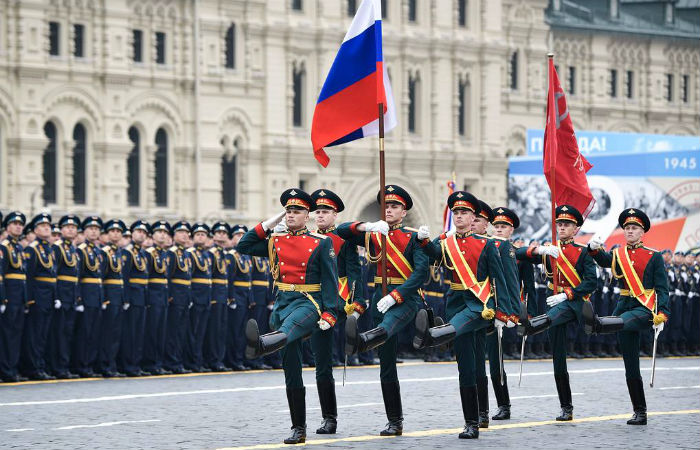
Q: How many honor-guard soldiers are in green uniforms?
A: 8